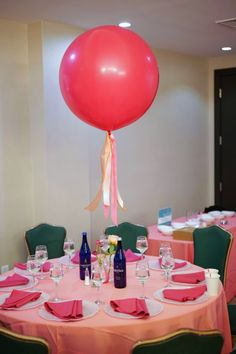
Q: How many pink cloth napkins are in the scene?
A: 10